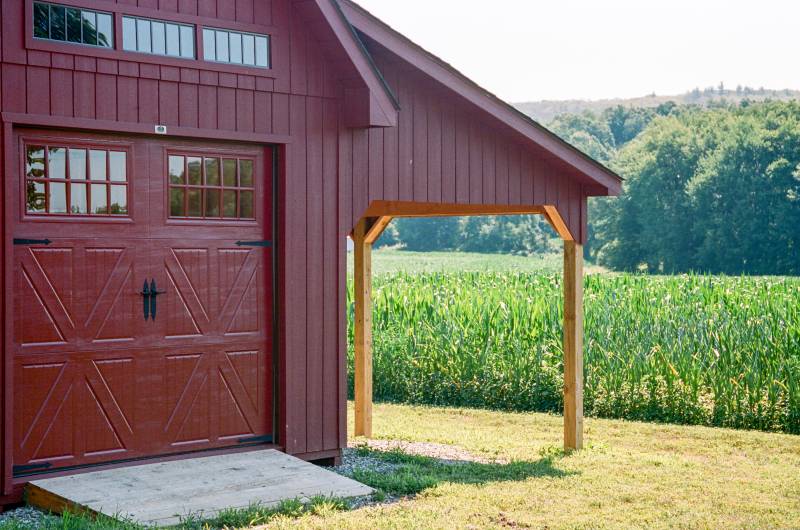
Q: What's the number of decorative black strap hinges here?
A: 4